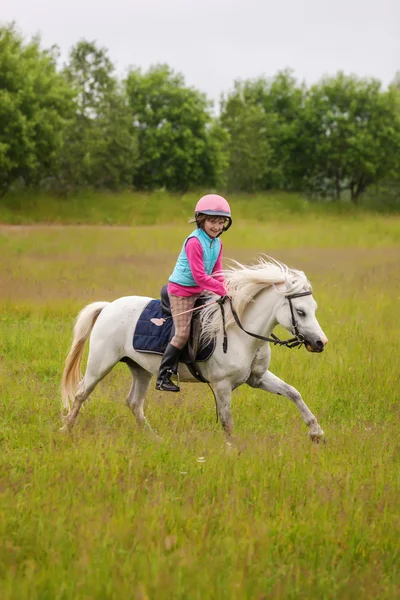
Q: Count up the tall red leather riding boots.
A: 0